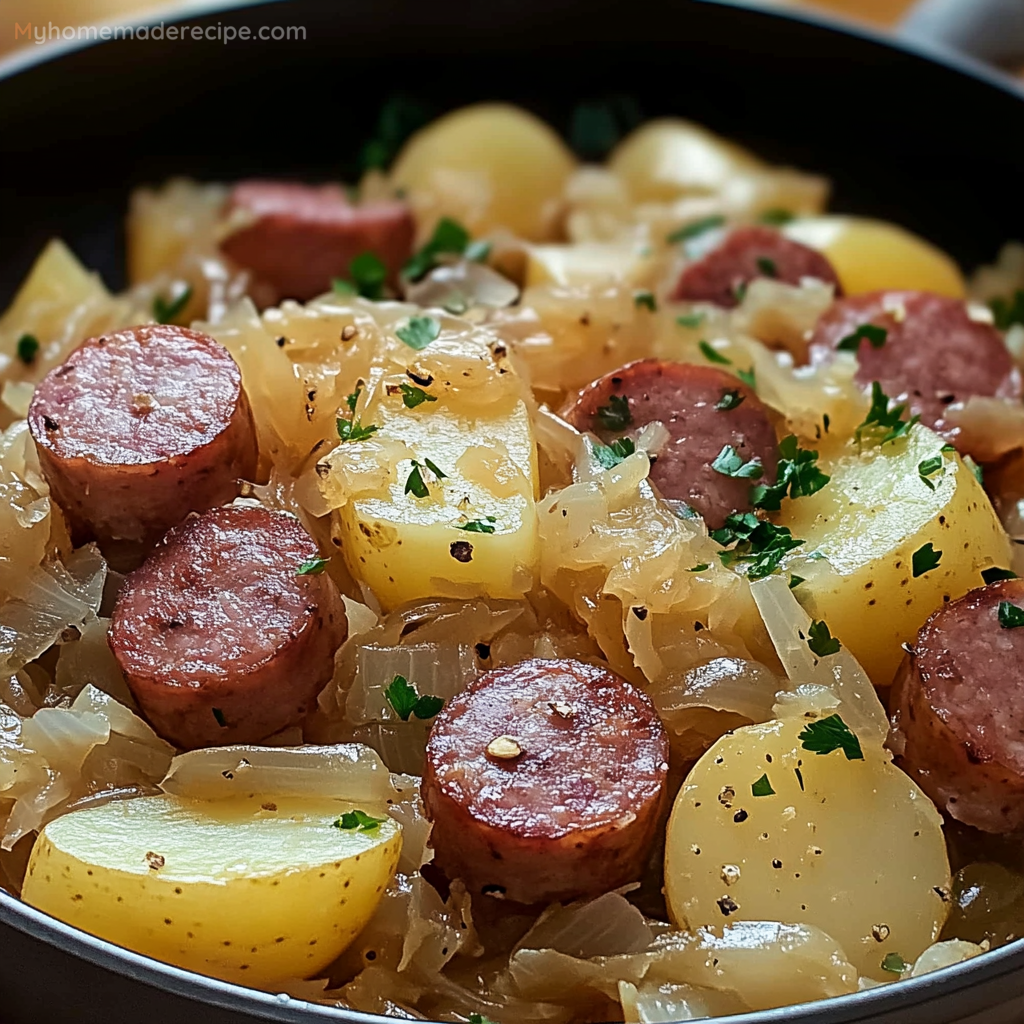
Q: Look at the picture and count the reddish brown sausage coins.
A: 8